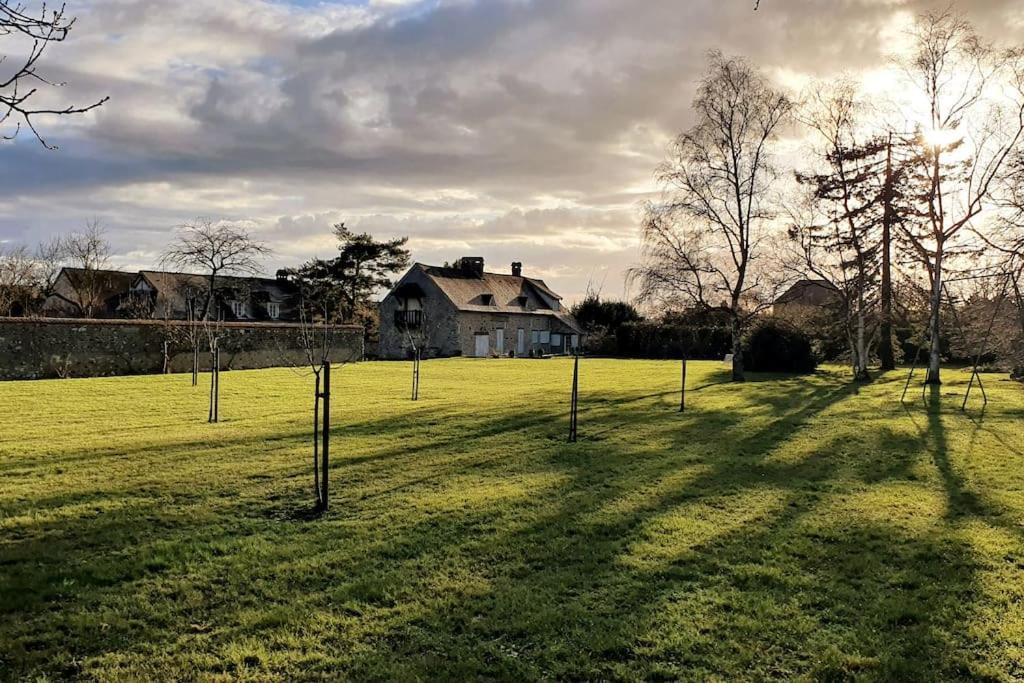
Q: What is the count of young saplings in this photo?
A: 6